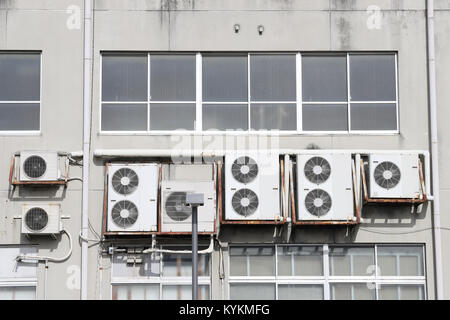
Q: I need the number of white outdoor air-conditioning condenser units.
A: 7